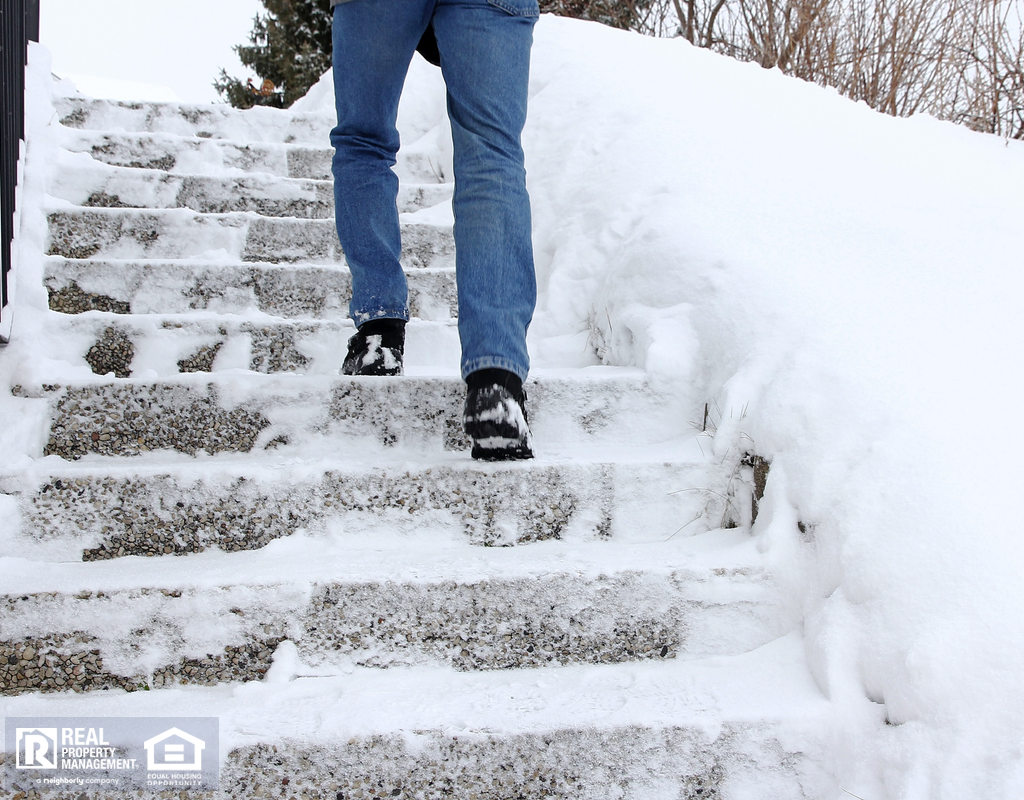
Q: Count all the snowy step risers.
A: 10